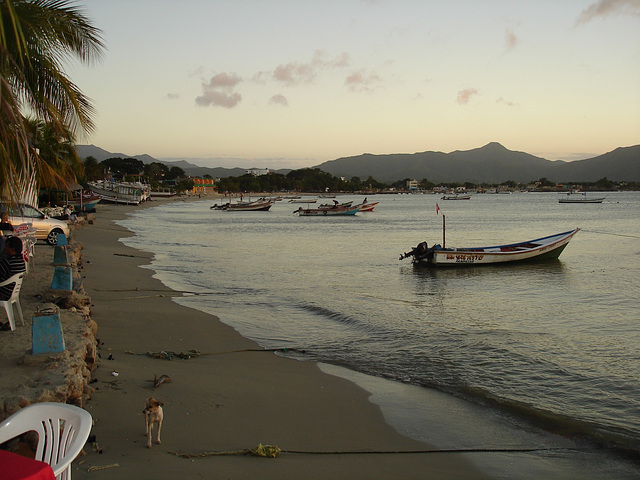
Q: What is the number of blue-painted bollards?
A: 4